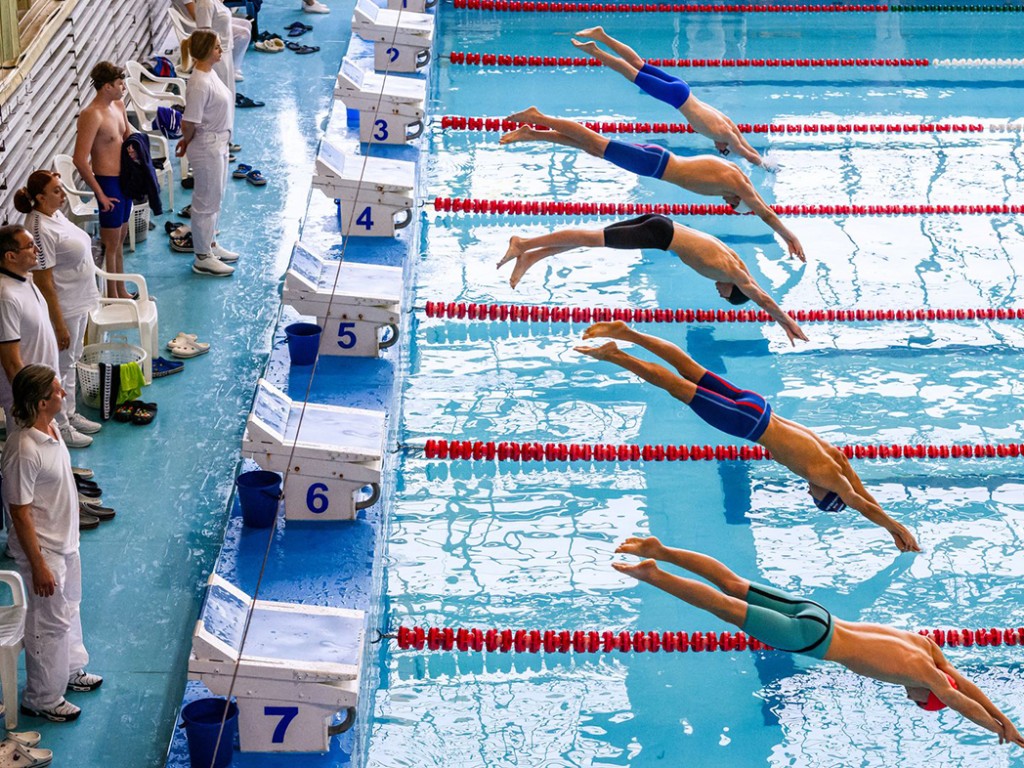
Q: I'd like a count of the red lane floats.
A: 7